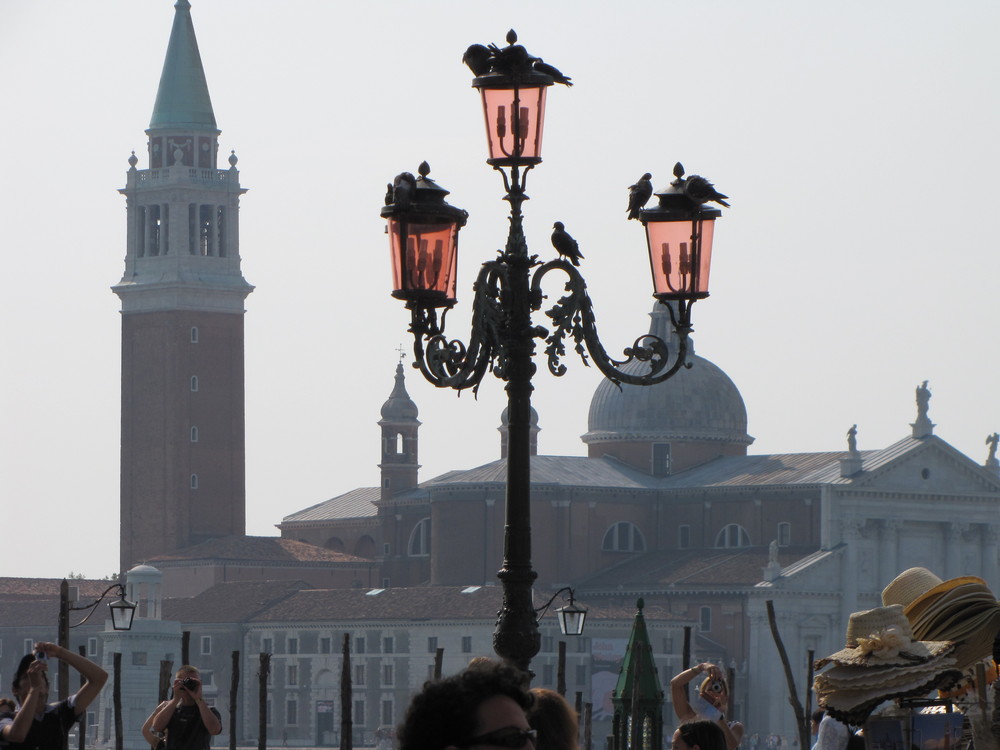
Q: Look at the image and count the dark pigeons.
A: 7